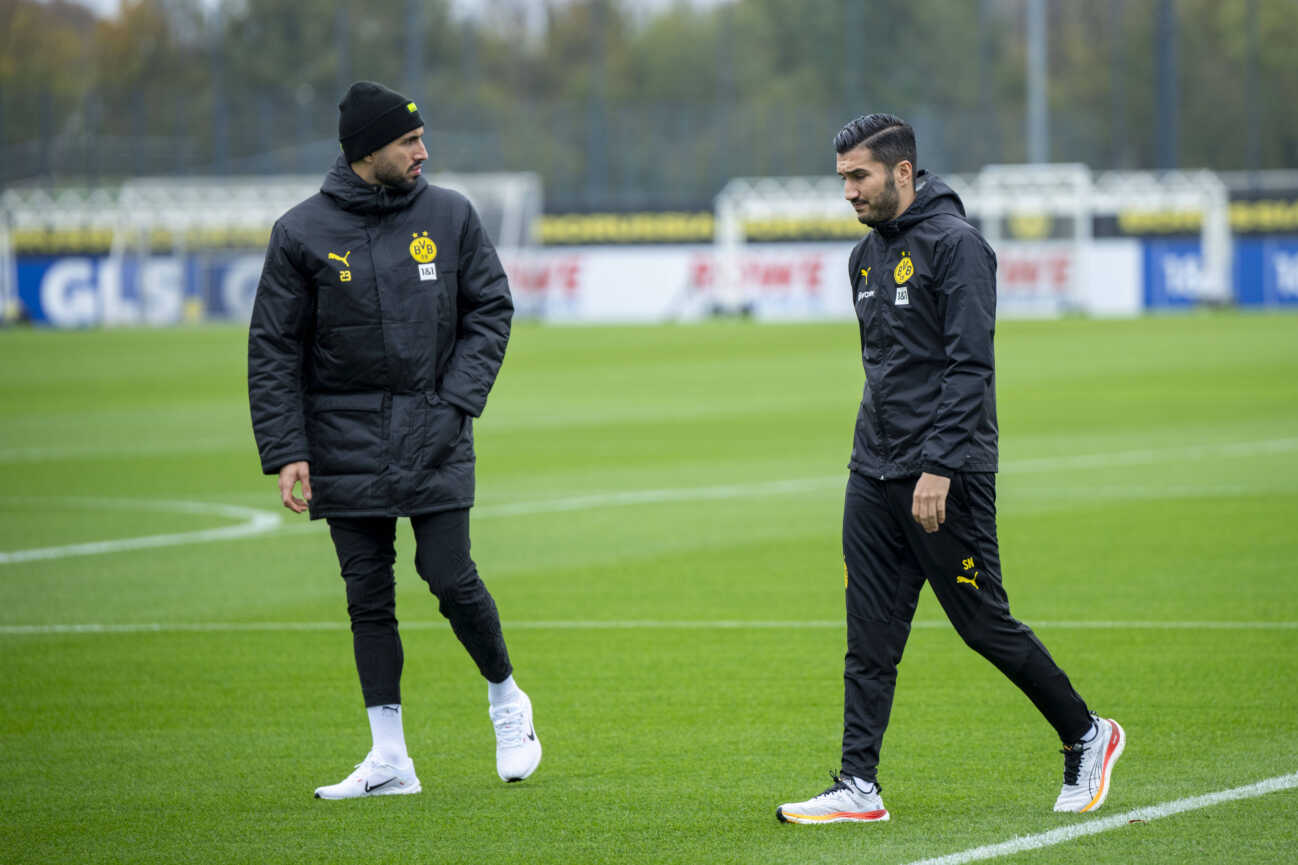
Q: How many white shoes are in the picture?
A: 4